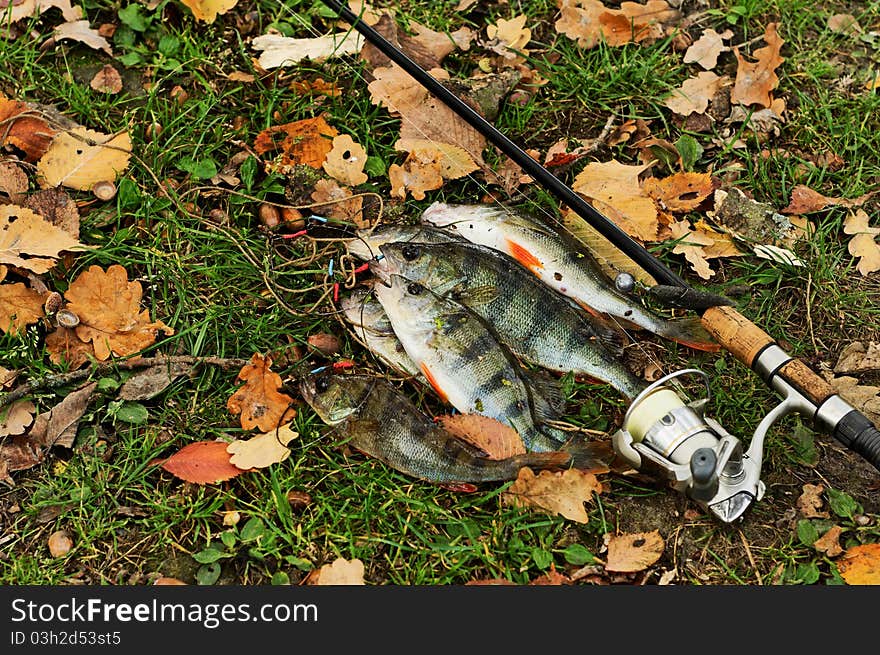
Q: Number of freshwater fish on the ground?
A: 6